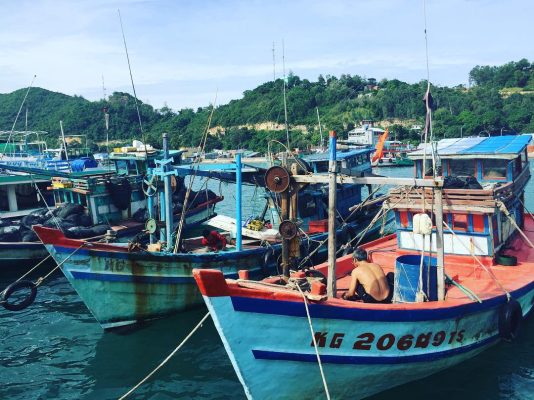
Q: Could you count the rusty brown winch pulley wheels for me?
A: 2